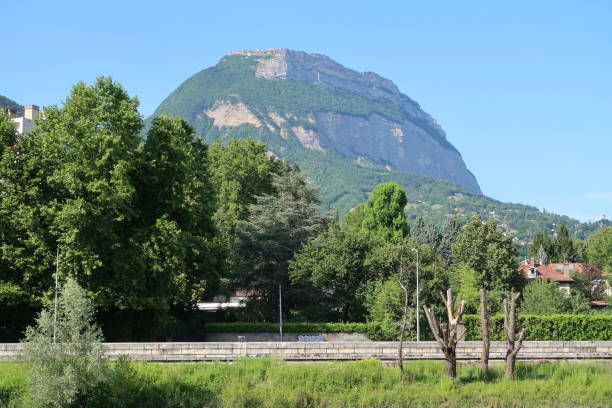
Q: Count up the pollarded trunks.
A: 3